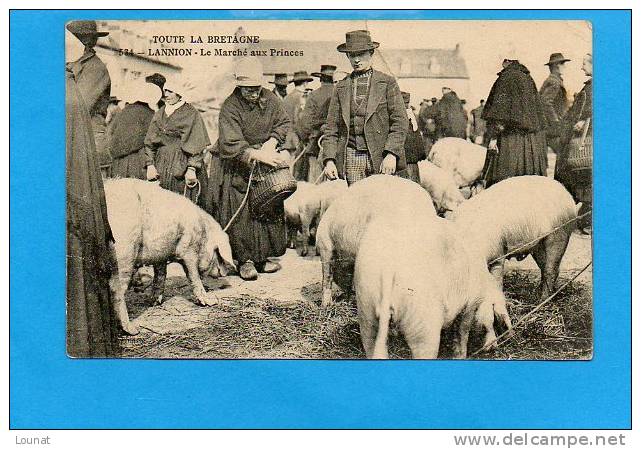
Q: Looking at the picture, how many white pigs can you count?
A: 7